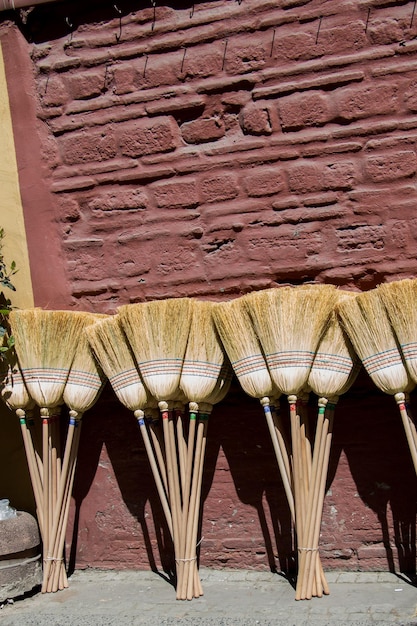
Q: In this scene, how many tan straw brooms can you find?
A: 11